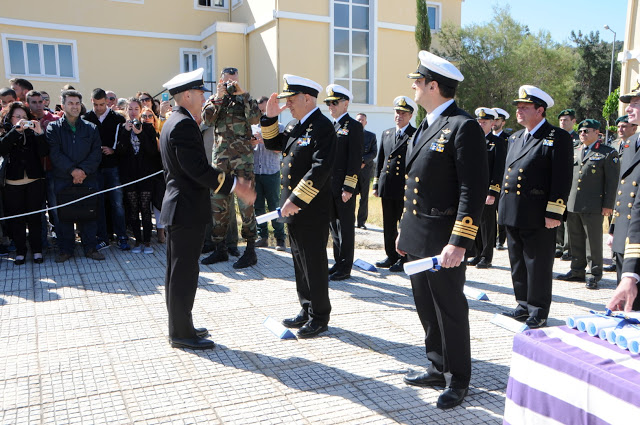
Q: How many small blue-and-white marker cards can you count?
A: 4